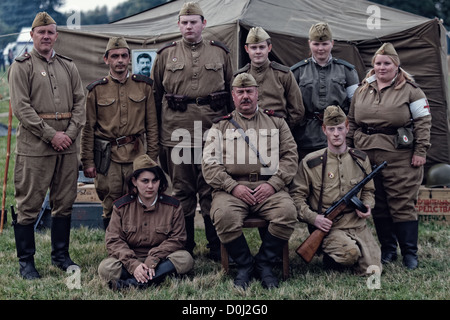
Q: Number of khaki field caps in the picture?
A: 9